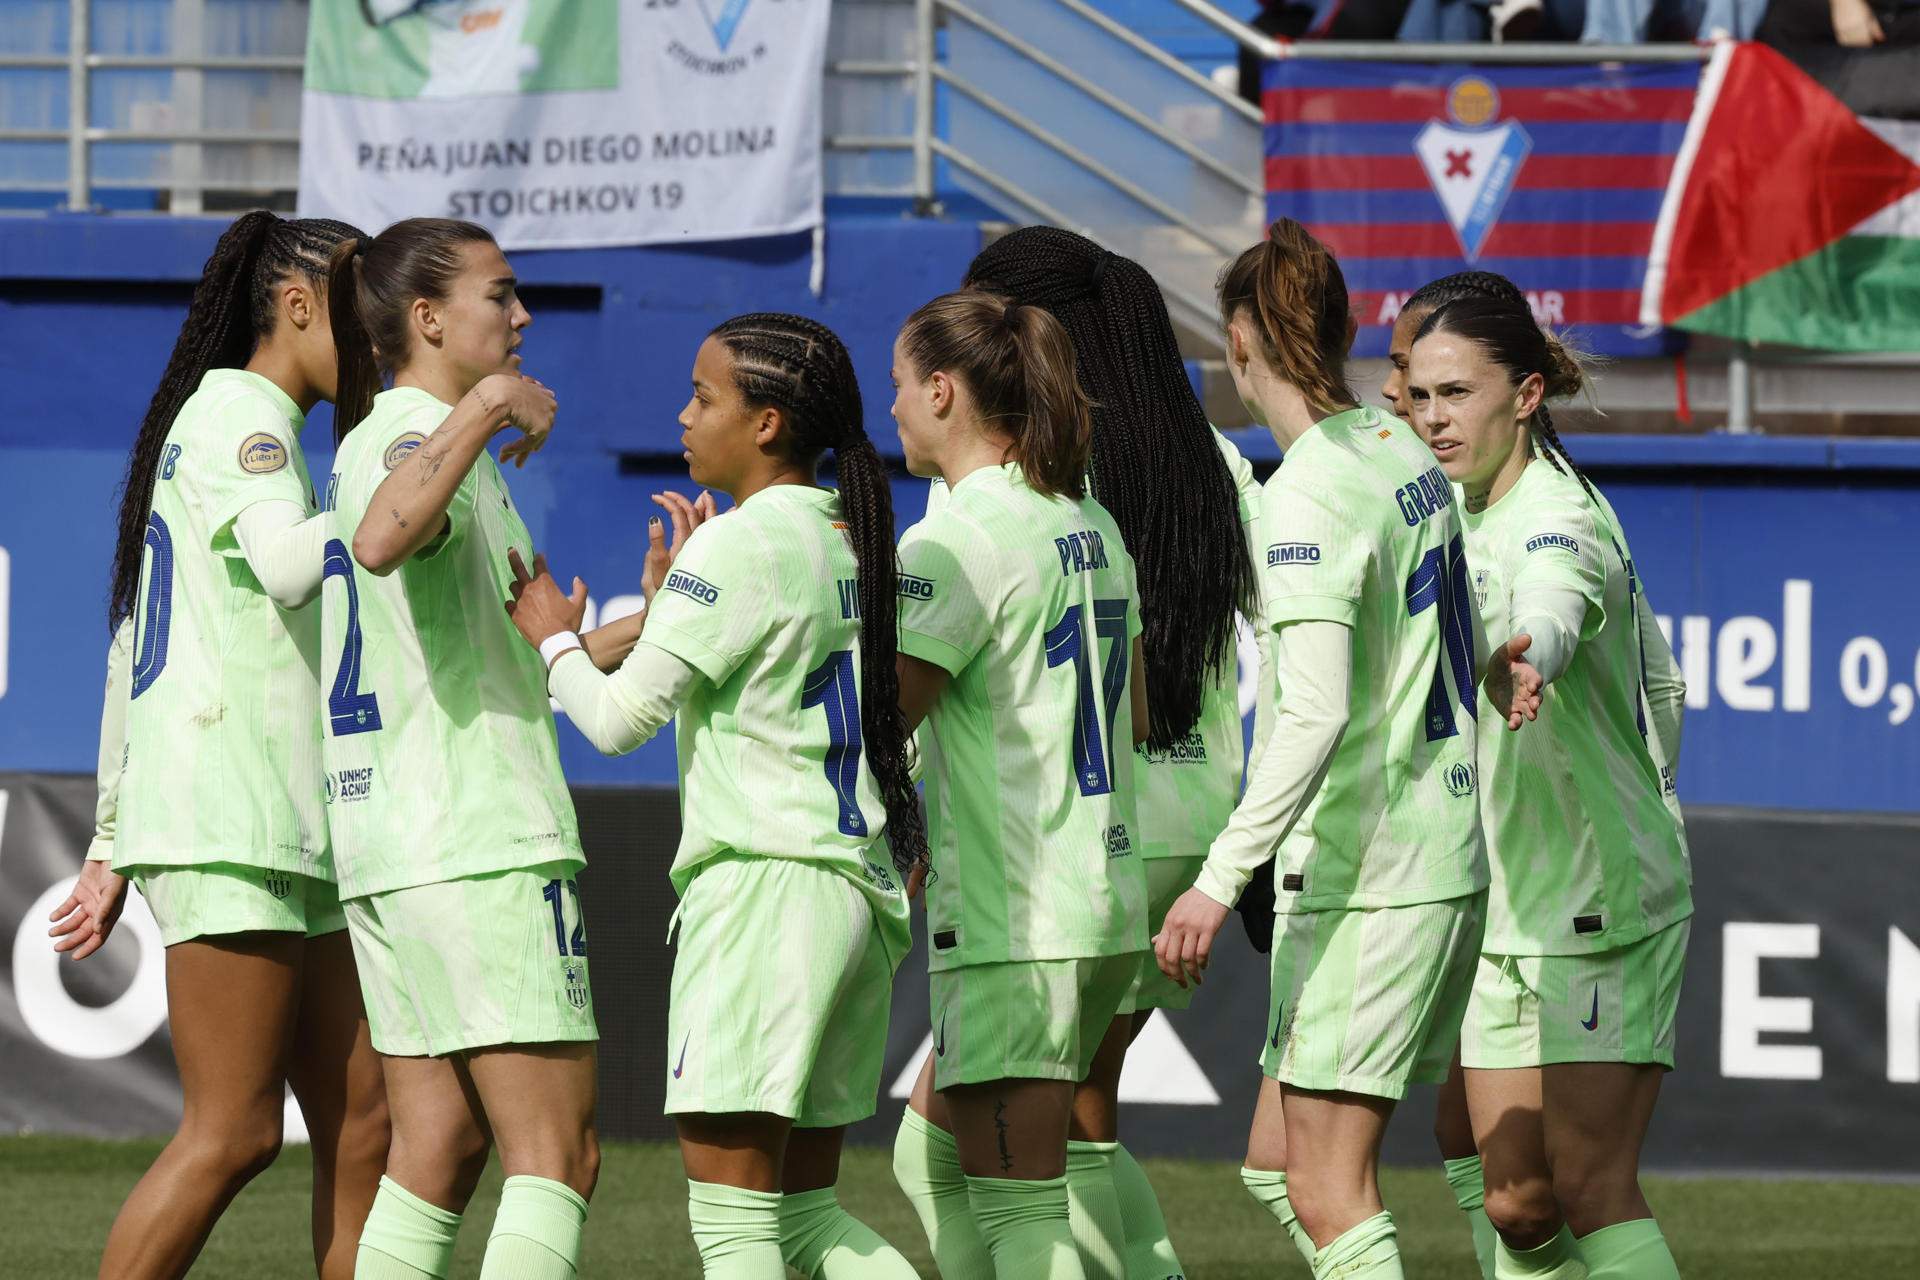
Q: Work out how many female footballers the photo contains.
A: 8